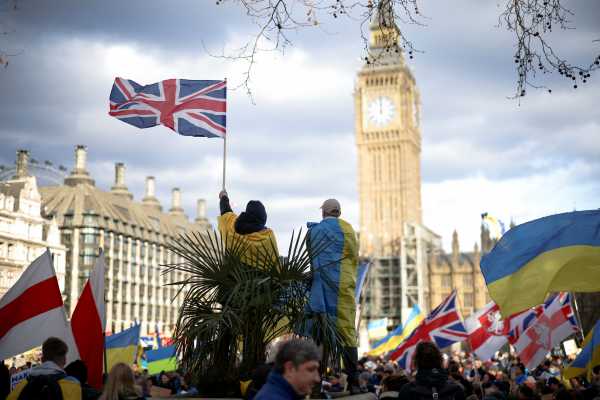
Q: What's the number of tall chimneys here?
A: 6